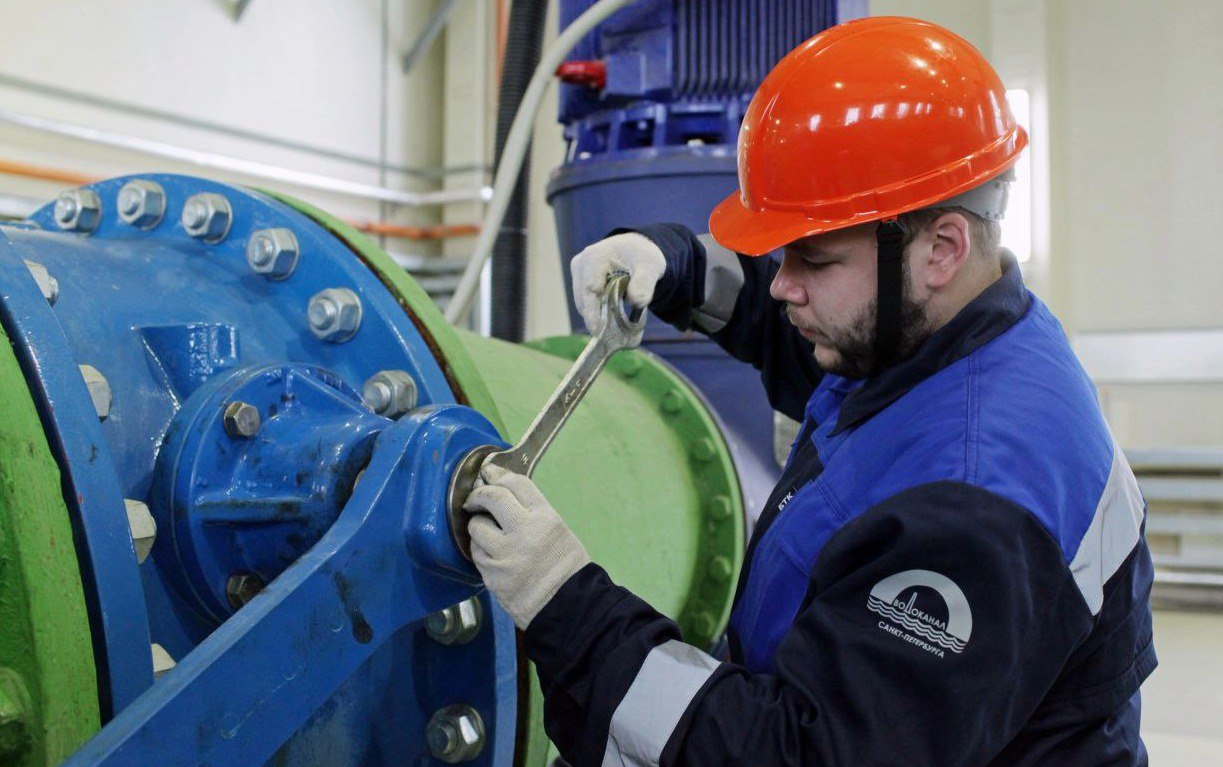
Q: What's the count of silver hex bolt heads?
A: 14